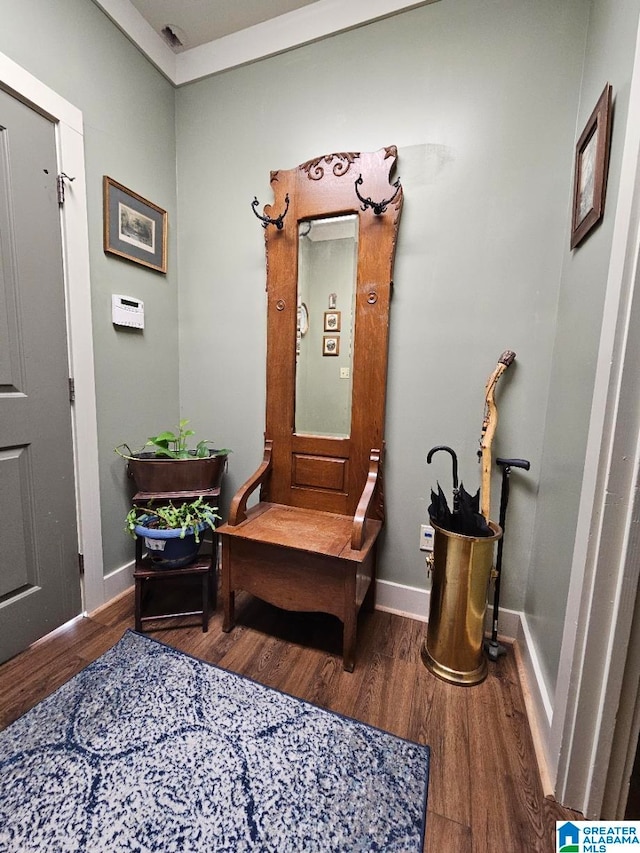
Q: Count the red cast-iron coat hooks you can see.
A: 0